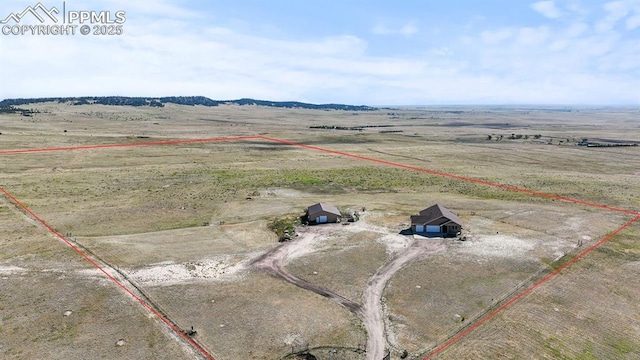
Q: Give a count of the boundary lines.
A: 4